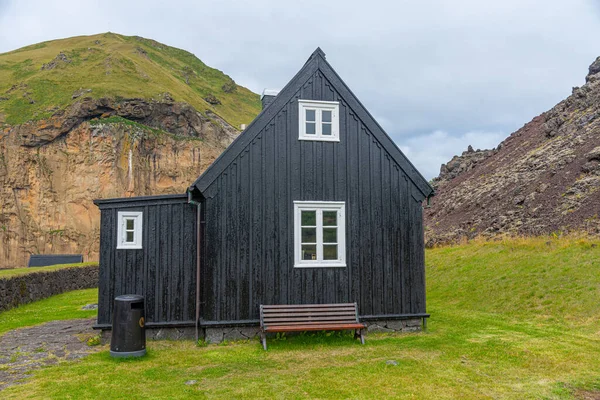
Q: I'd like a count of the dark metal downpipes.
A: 1